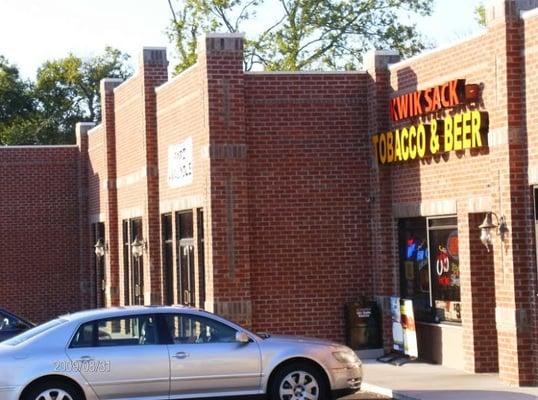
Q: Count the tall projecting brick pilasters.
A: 6